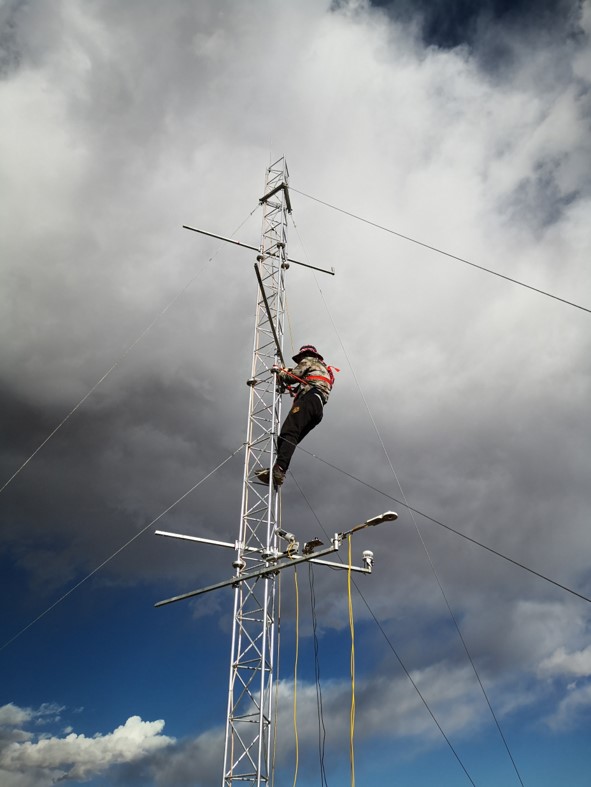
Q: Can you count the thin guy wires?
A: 6